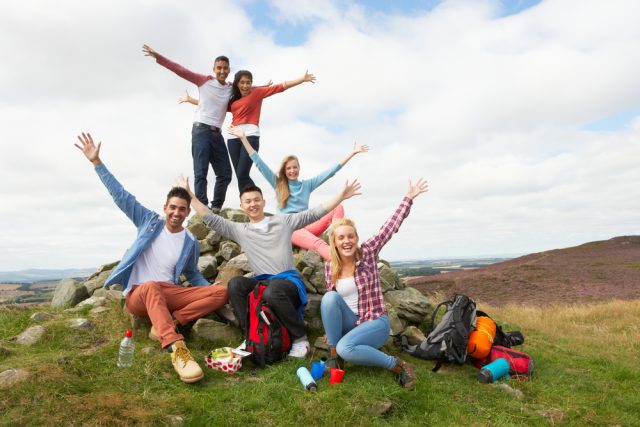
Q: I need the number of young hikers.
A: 6